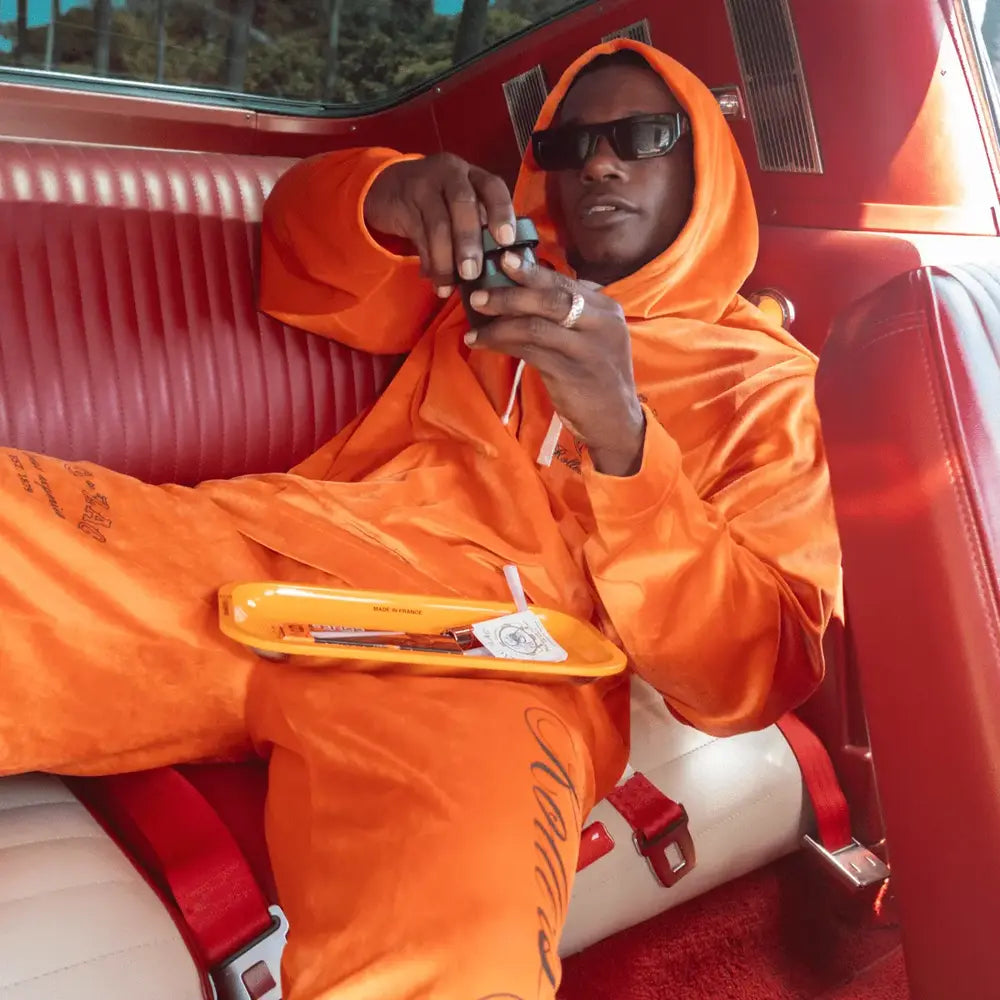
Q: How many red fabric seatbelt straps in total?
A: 3